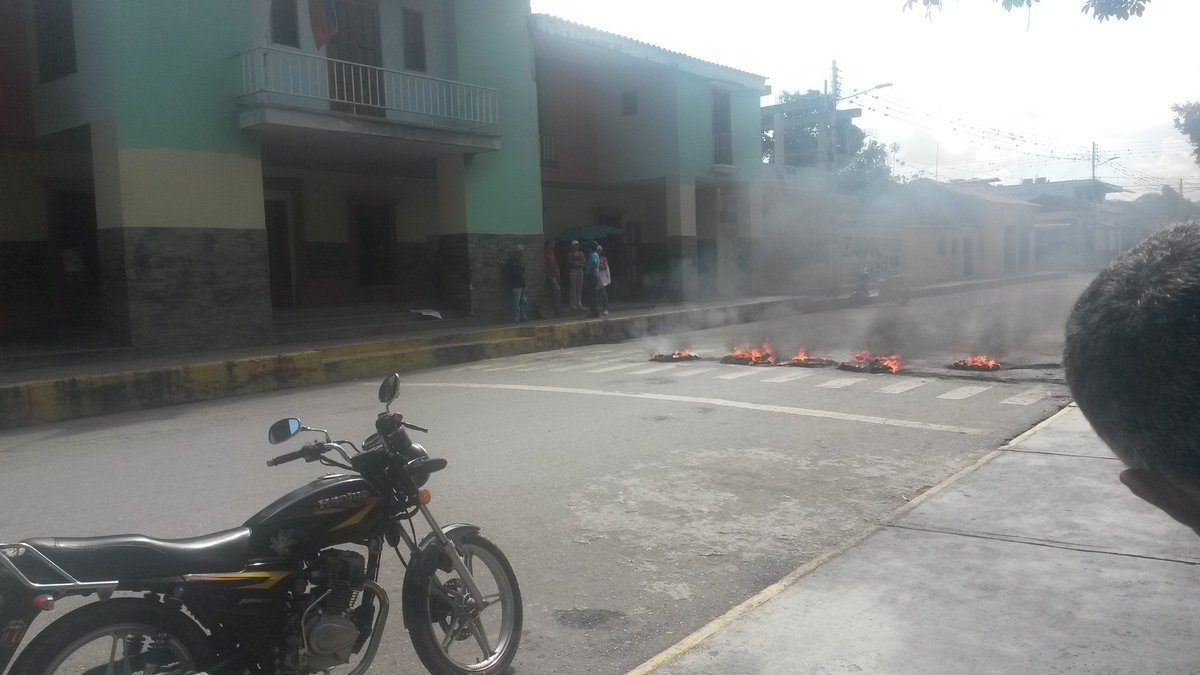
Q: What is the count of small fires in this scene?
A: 5